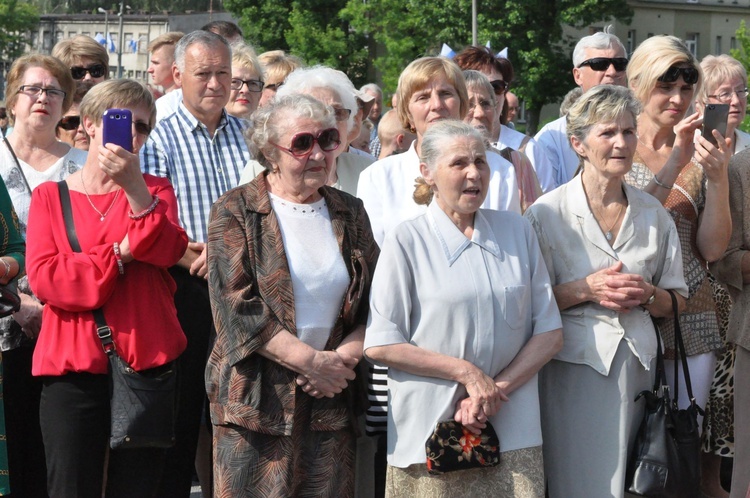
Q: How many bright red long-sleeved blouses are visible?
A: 1